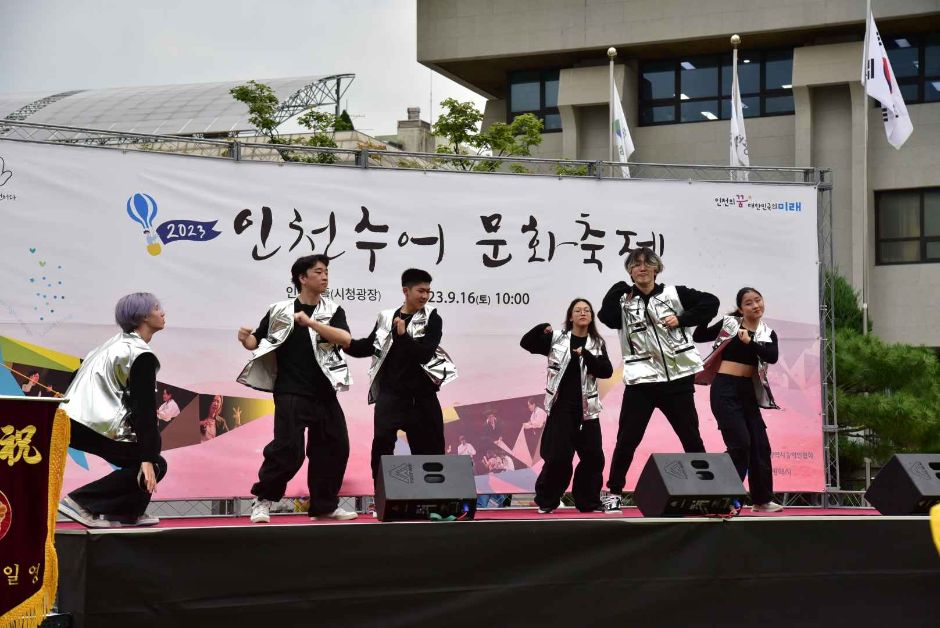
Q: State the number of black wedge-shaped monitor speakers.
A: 3